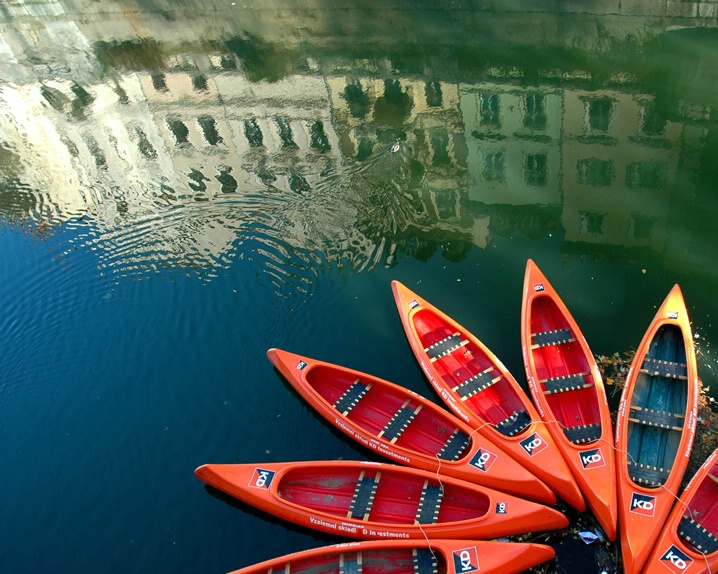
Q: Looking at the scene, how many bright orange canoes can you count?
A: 7